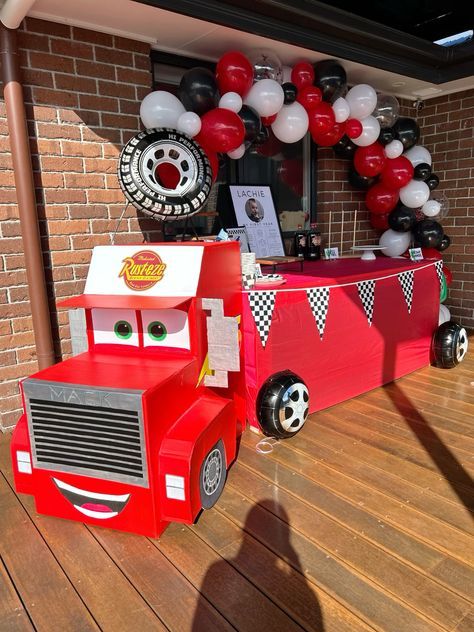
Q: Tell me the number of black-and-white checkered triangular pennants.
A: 5